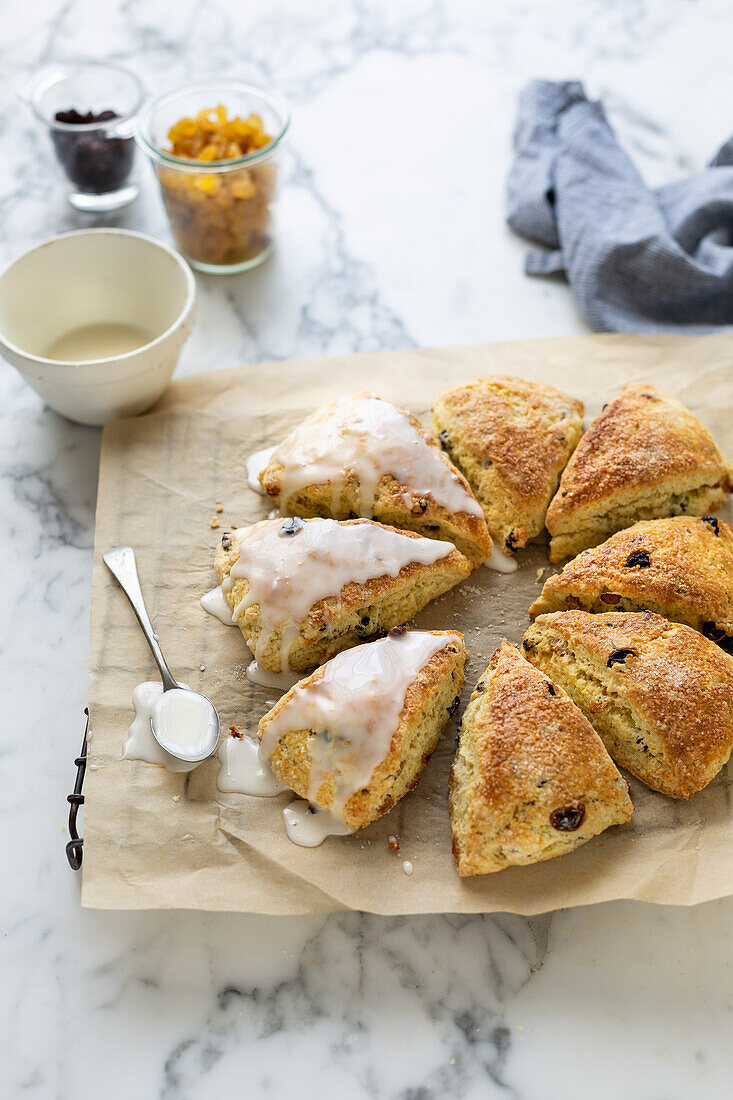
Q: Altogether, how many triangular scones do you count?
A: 8